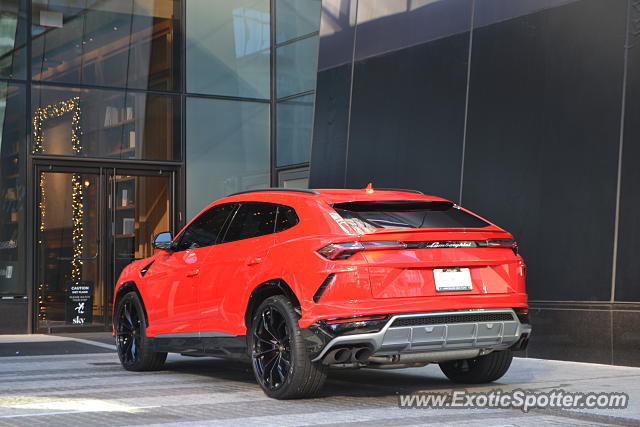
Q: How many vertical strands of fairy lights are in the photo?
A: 2